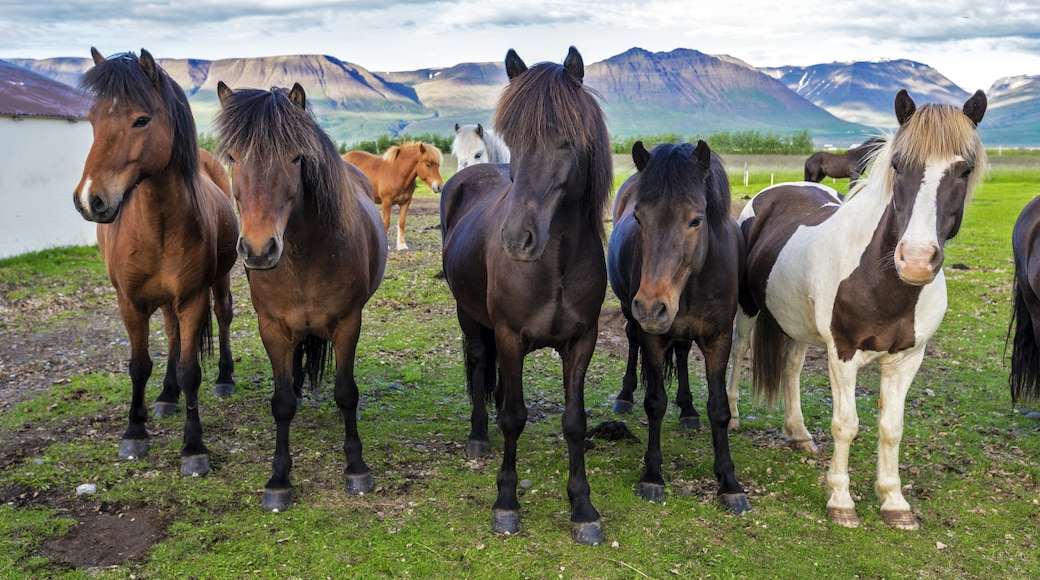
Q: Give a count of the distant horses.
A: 3